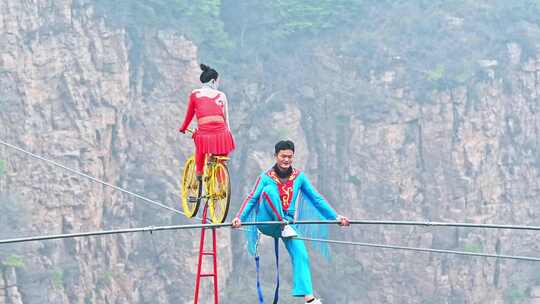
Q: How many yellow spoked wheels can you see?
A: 2